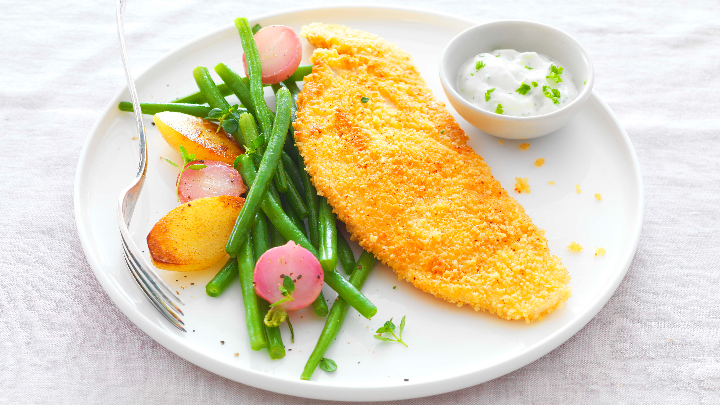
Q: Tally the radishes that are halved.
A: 3